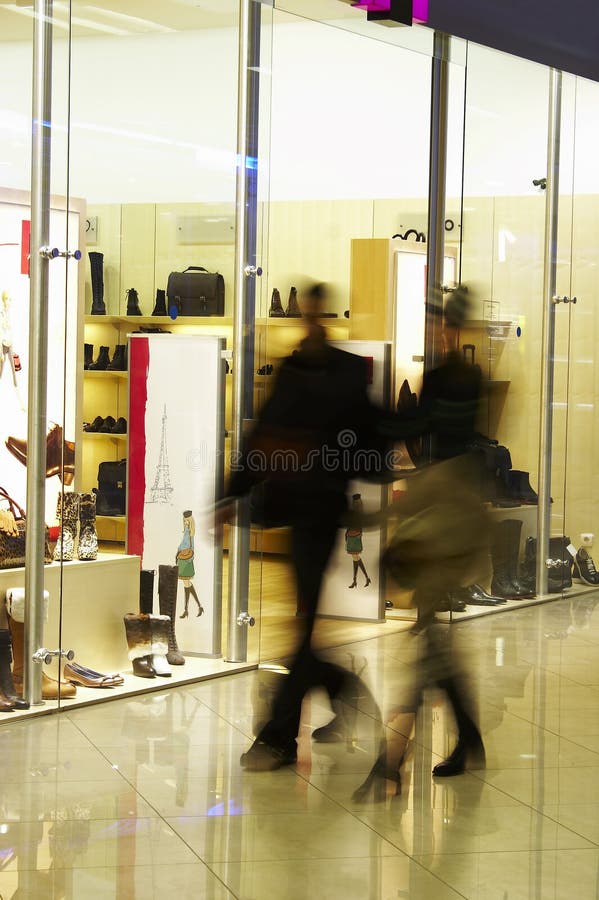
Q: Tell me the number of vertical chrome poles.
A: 4